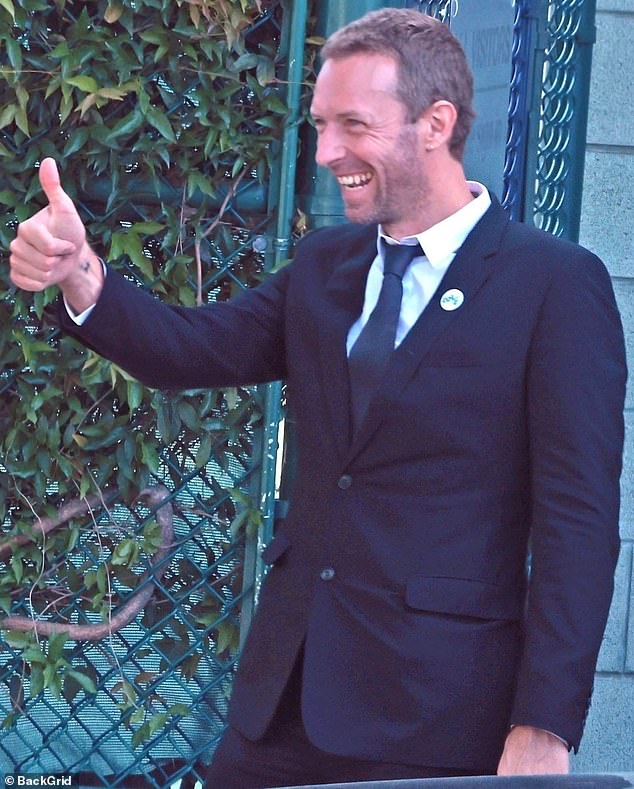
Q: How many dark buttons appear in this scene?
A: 2